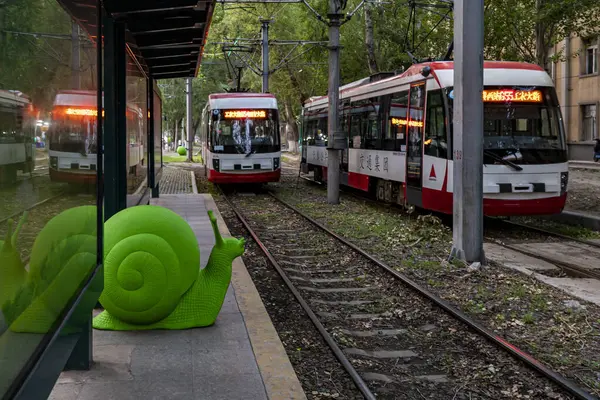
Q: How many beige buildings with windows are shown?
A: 1